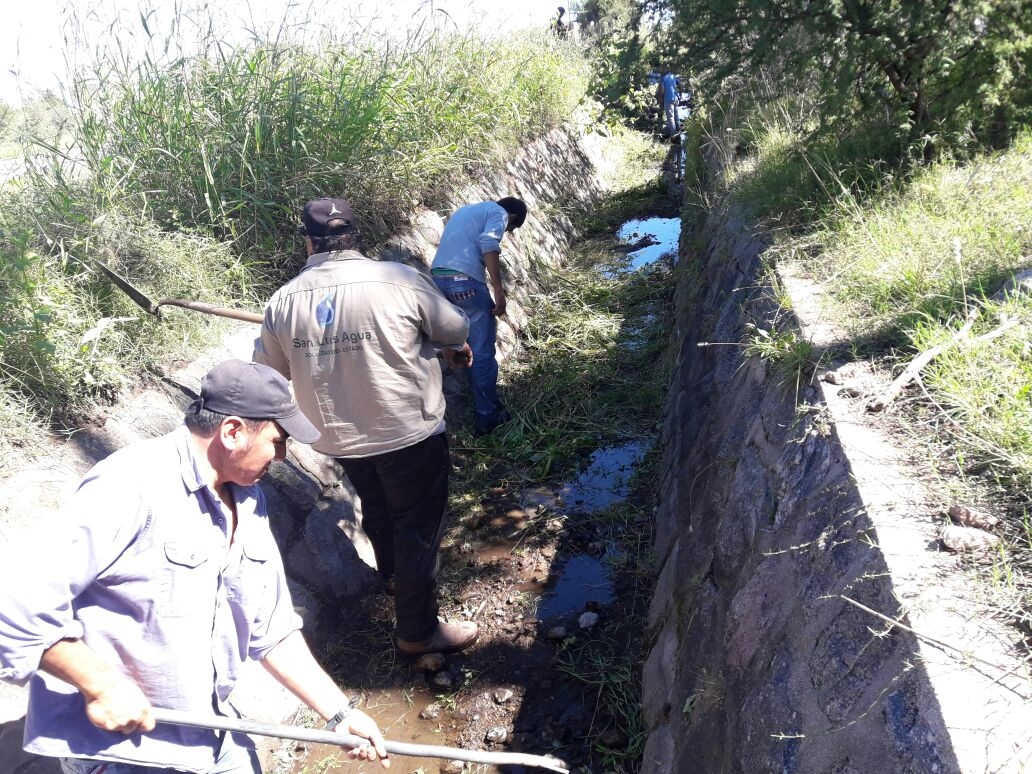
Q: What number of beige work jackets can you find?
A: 1